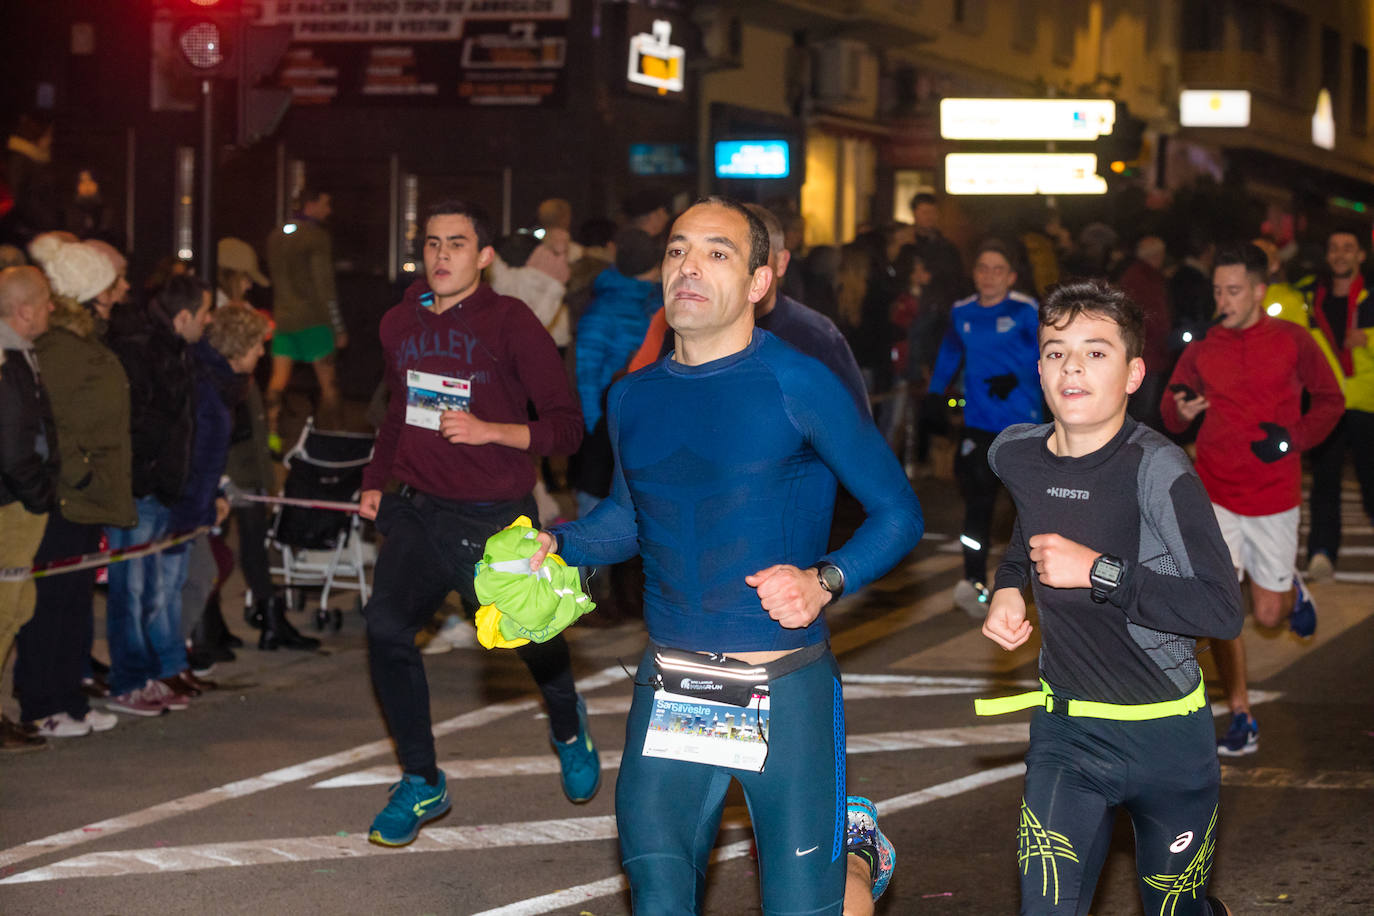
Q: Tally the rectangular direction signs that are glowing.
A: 2